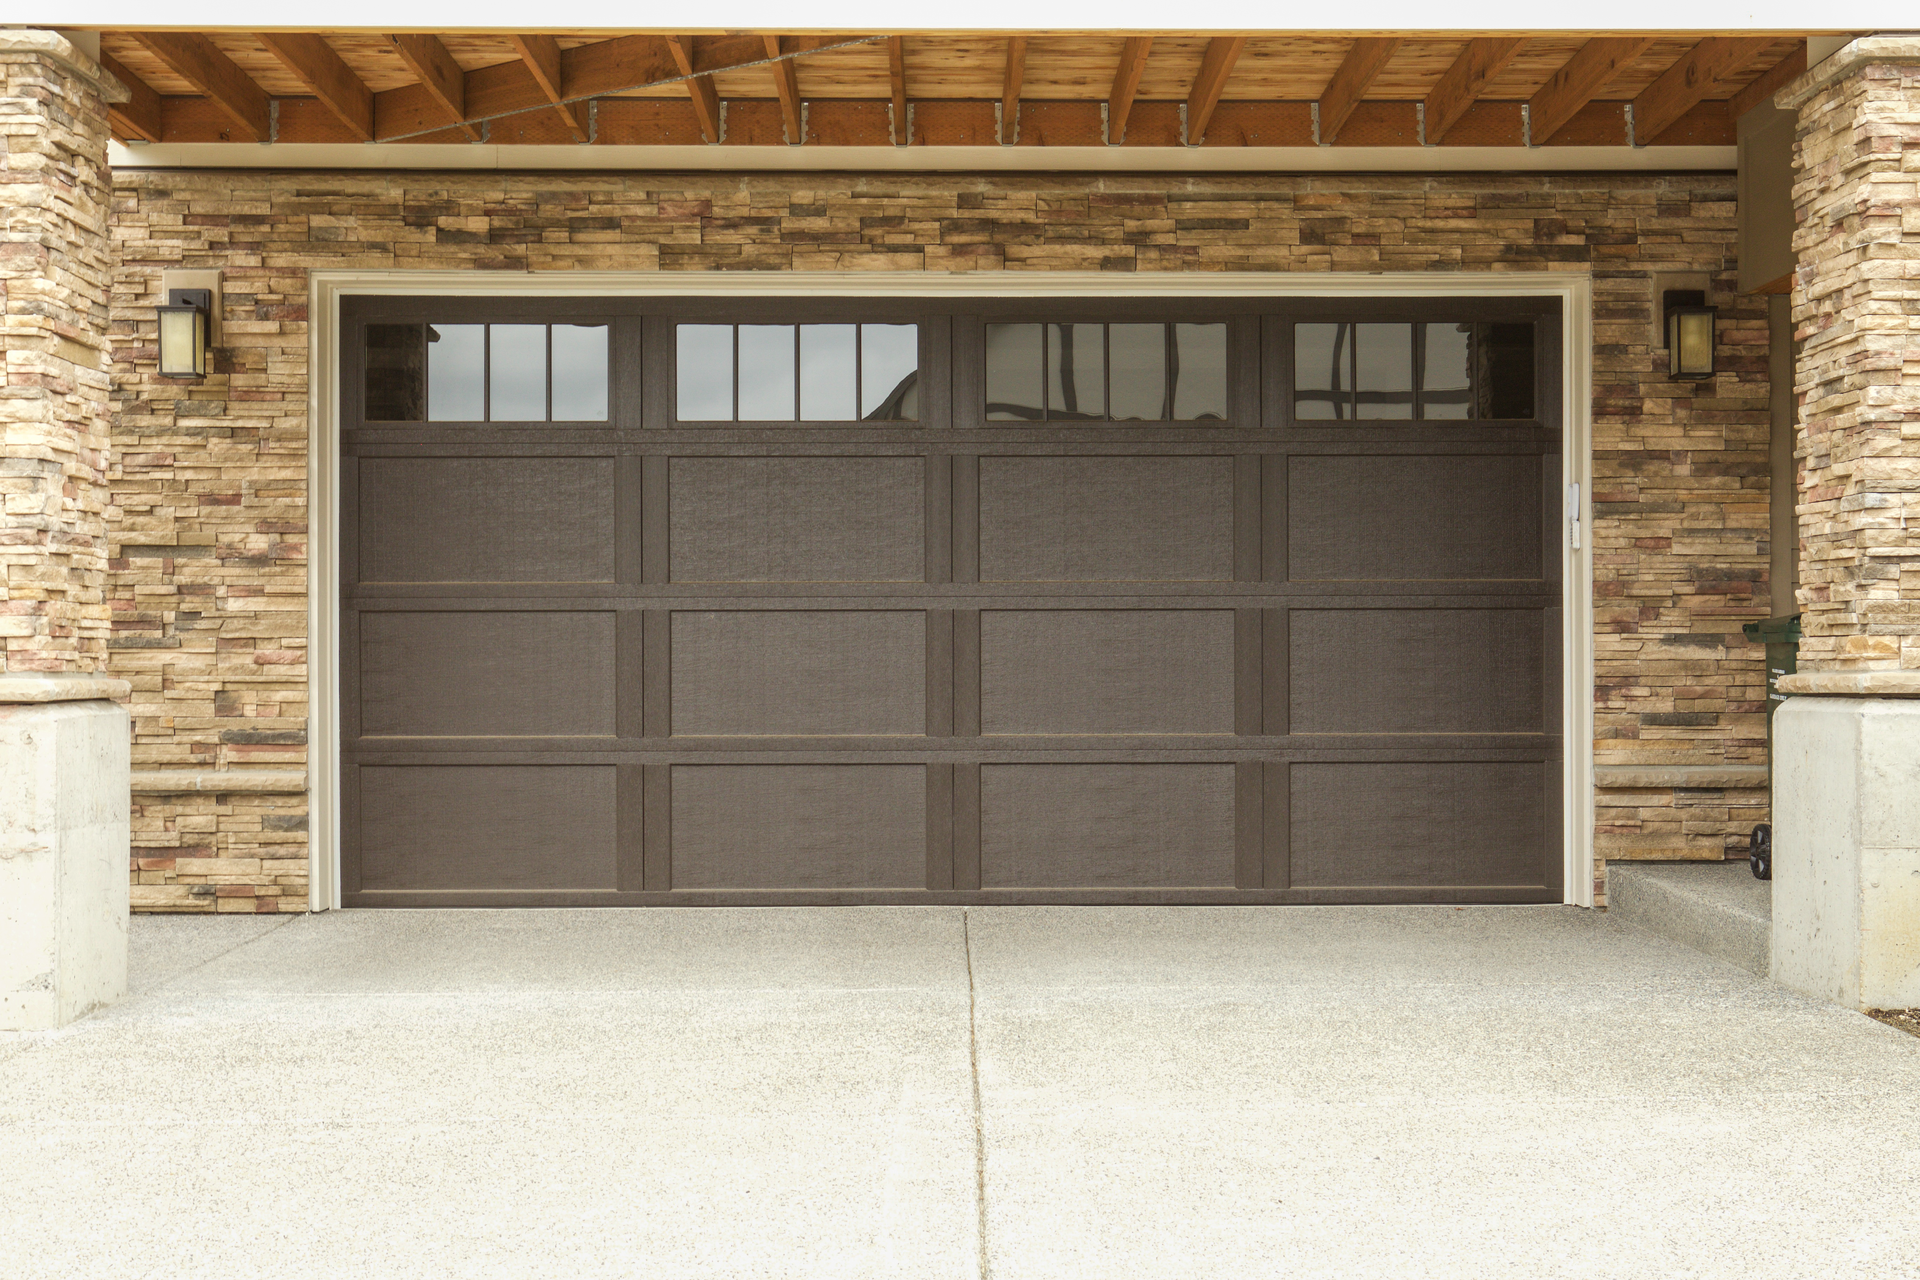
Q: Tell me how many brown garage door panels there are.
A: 12